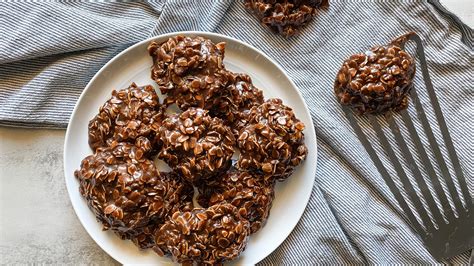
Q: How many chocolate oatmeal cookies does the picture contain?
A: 11